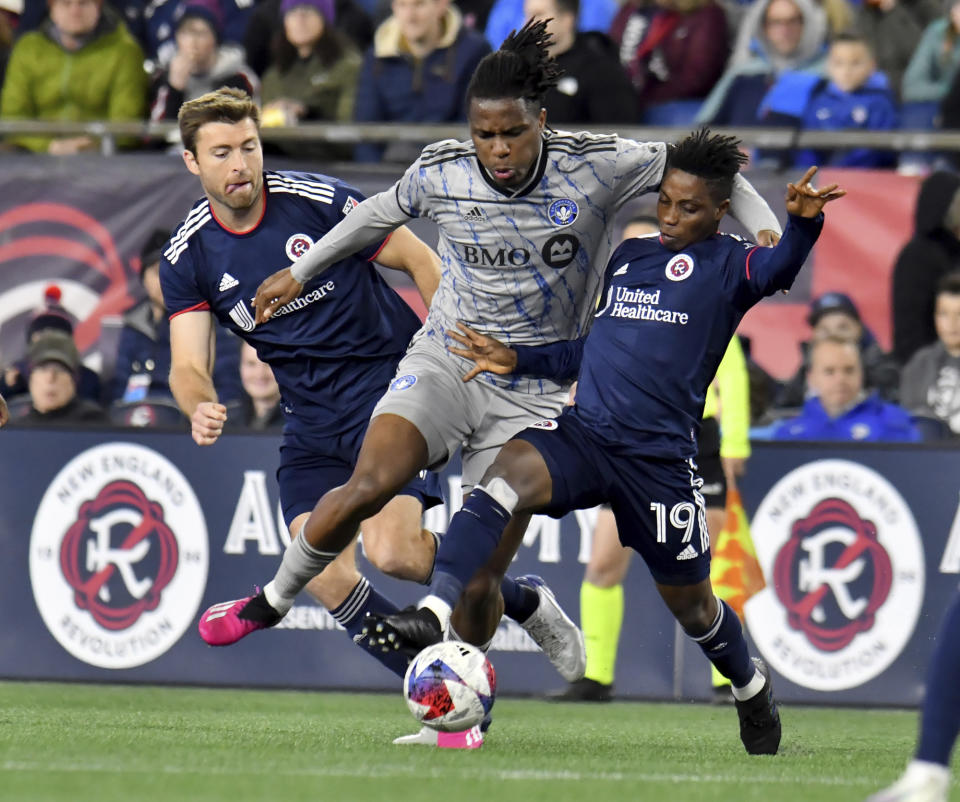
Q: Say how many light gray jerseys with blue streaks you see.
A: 1